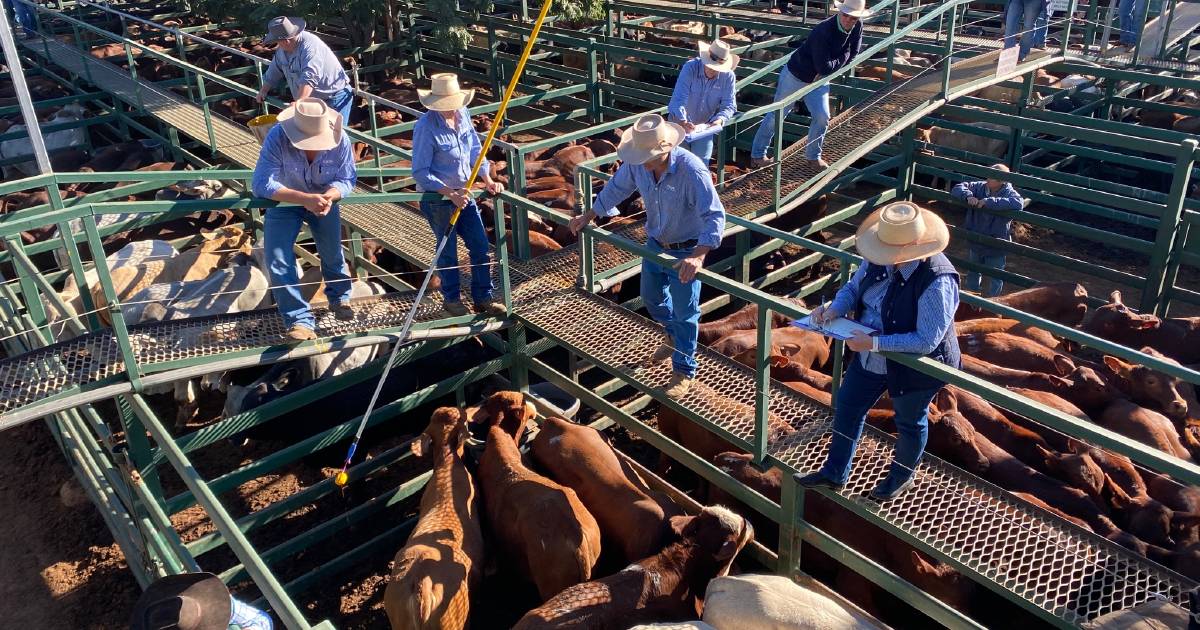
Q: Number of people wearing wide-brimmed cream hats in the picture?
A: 6